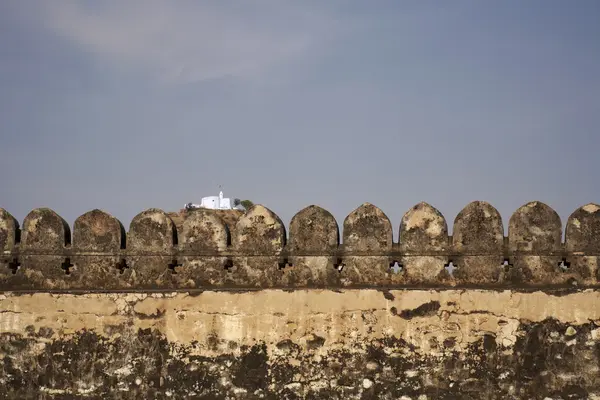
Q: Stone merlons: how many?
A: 12